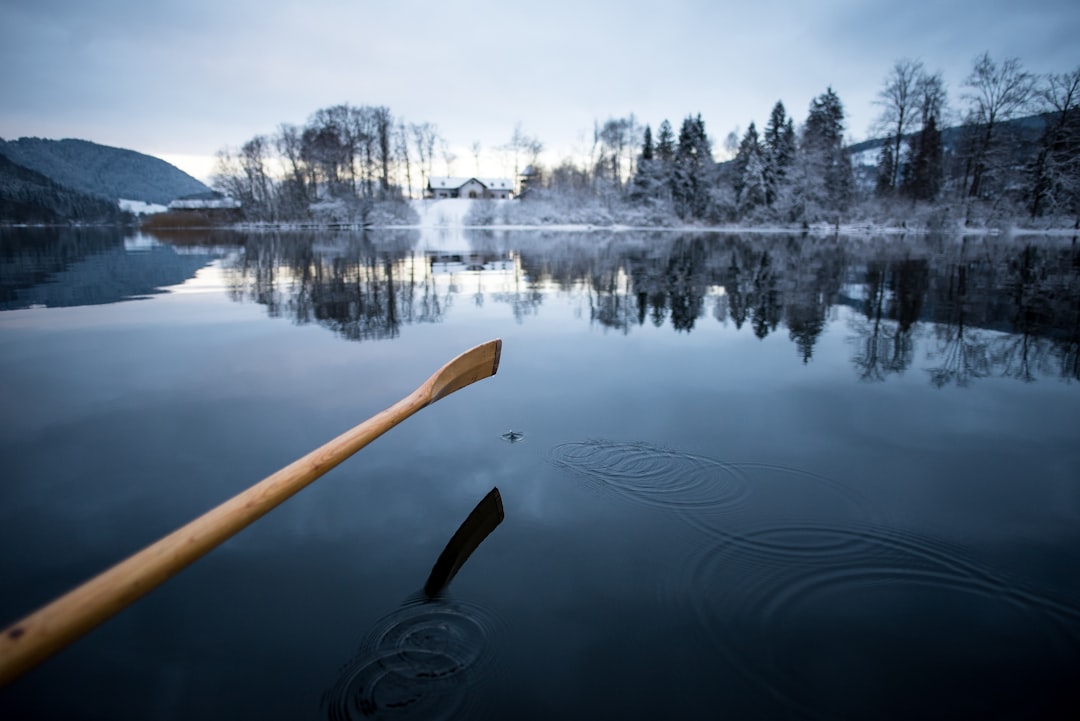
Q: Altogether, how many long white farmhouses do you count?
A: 1